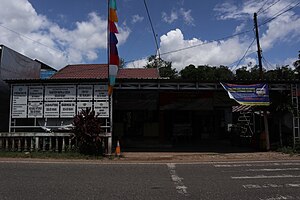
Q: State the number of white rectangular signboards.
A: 10